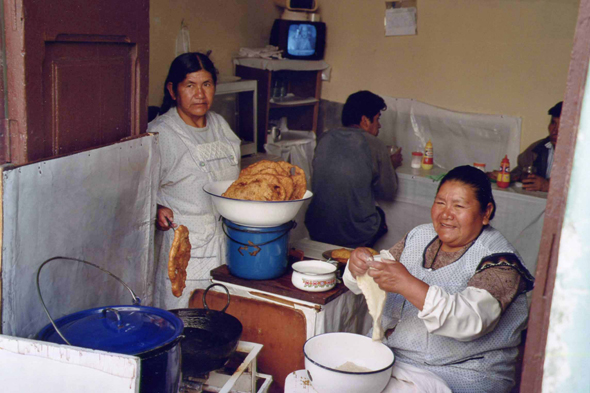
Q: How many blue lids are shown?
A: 1